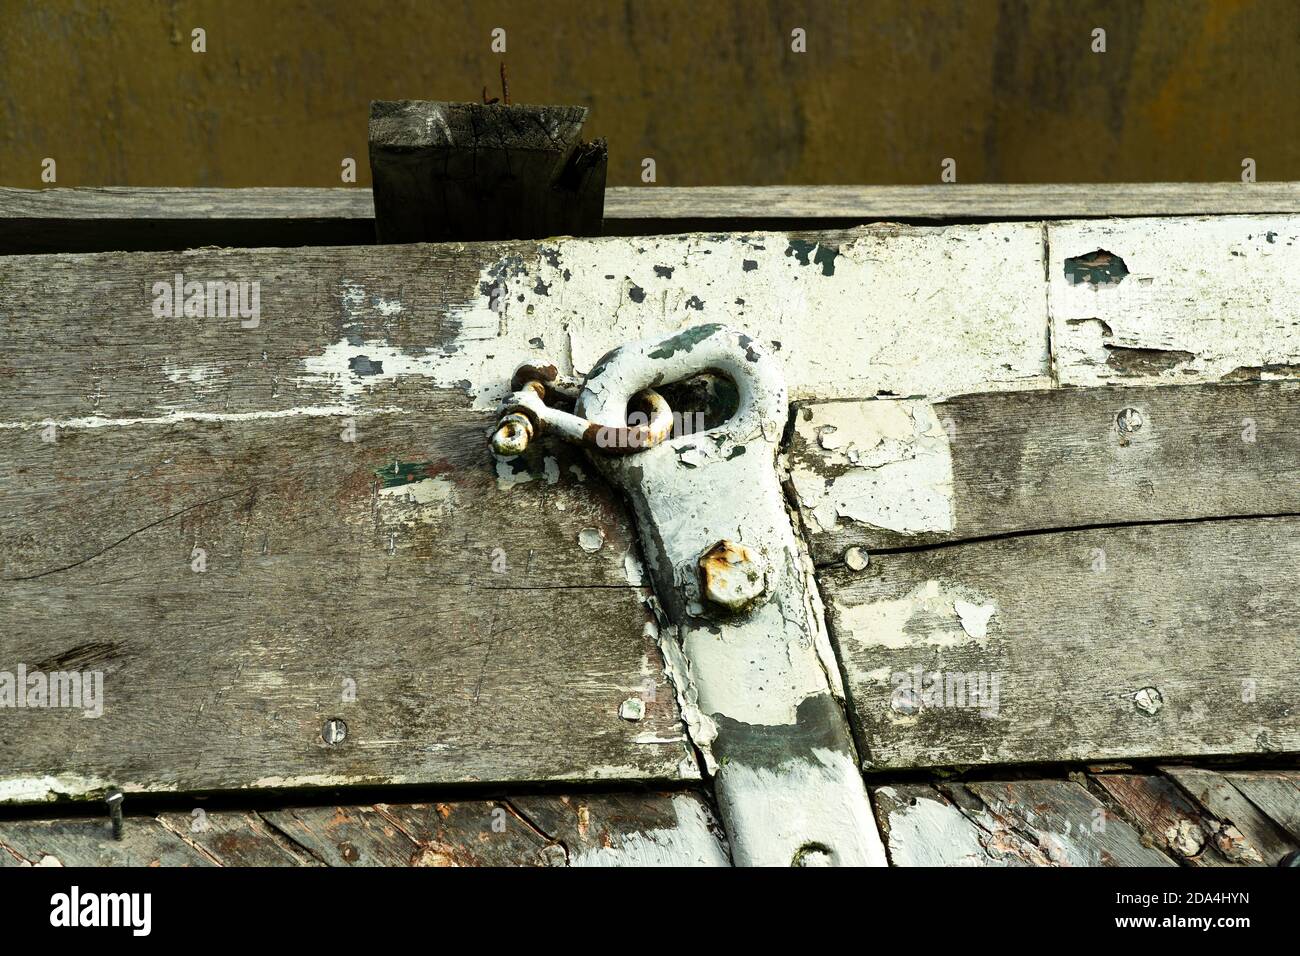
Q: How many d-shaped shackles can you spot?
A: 1